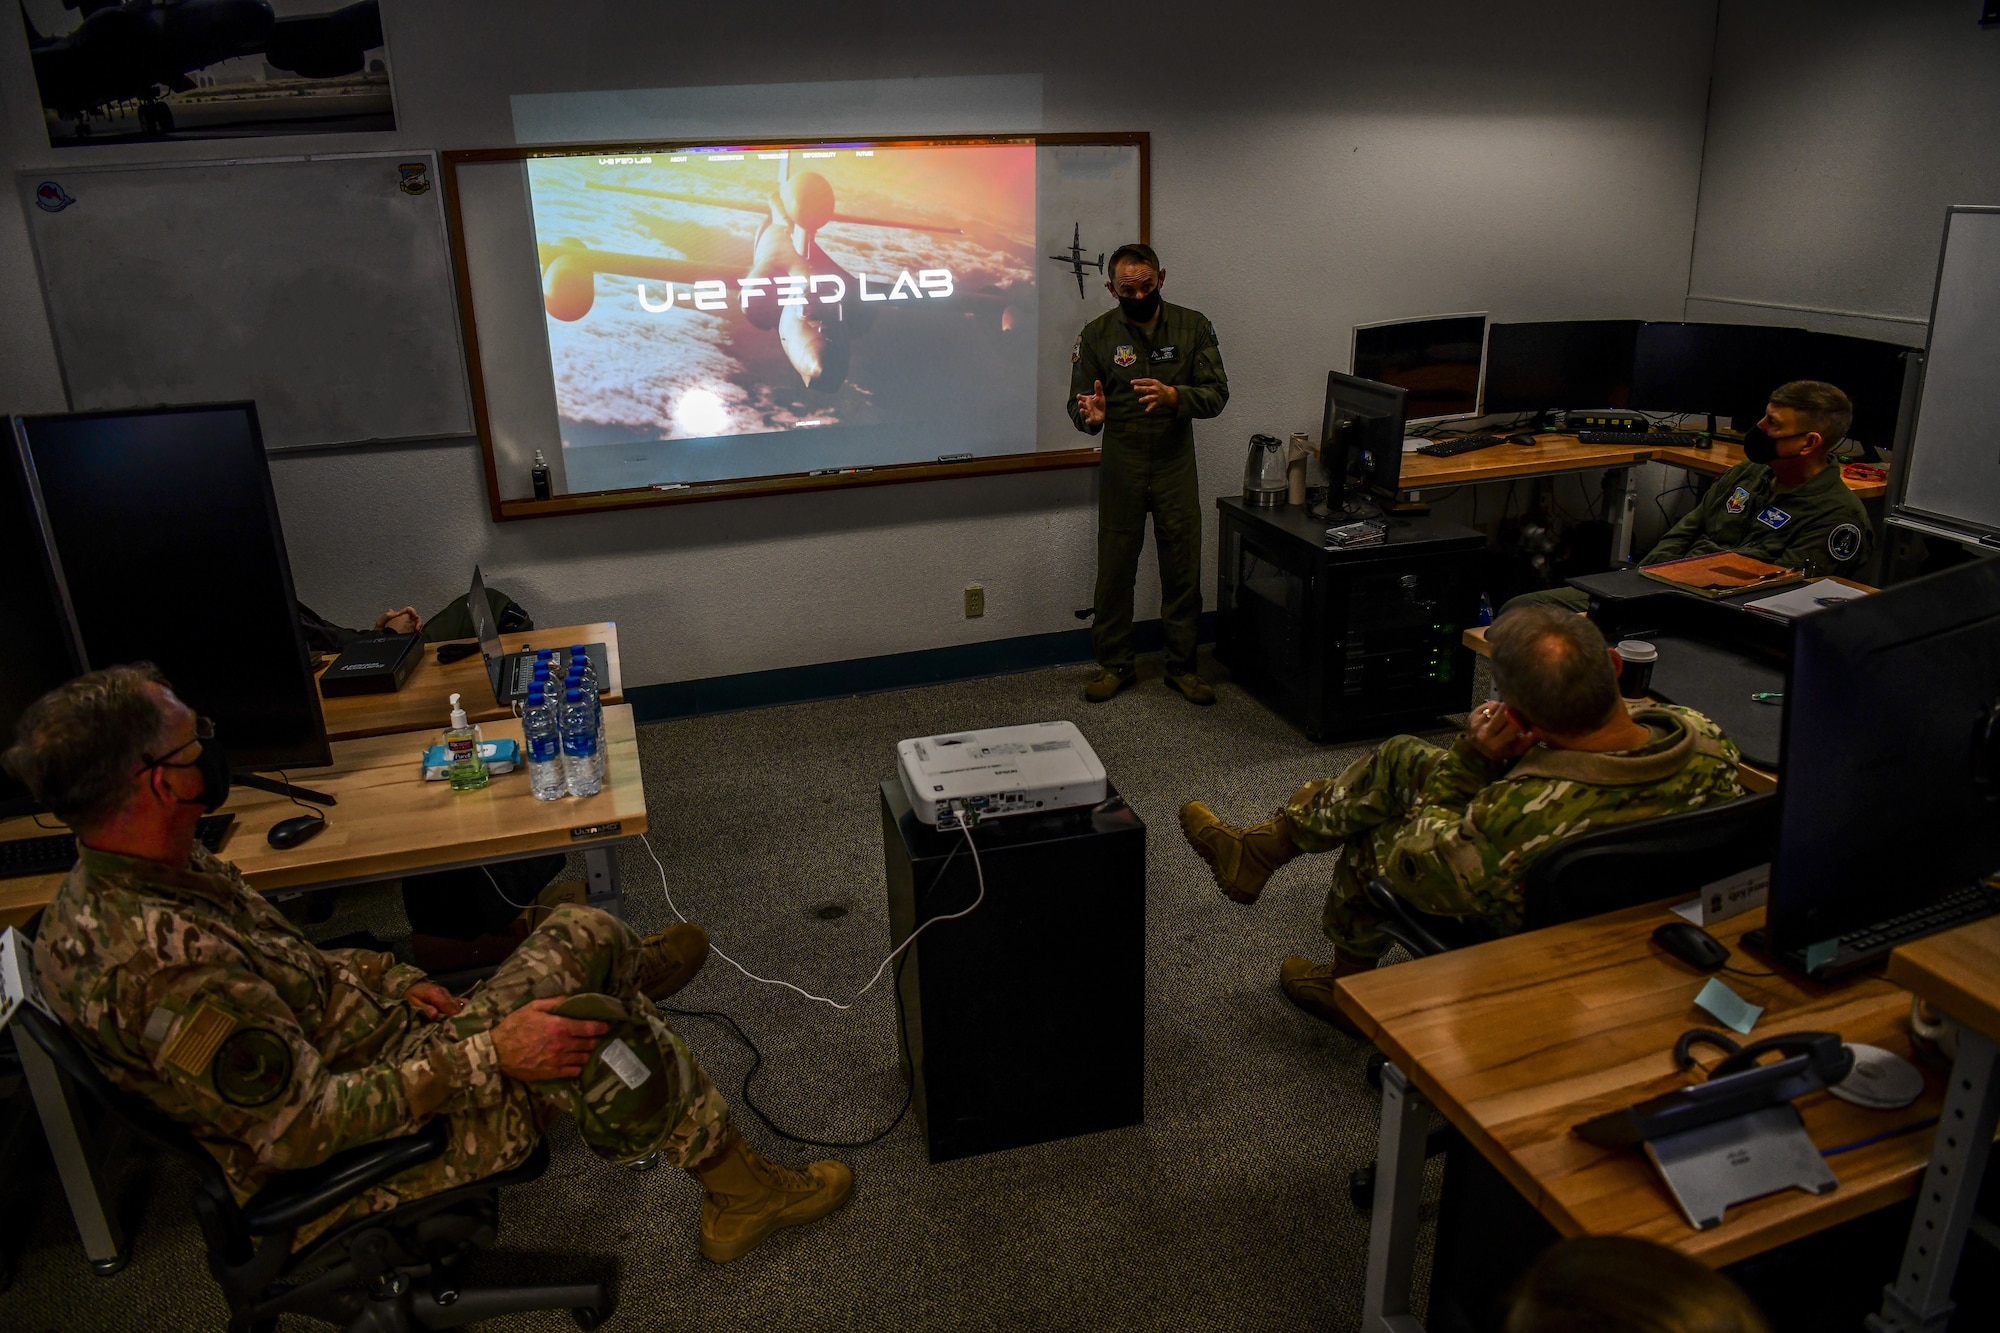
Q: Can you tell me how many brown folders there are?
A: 1